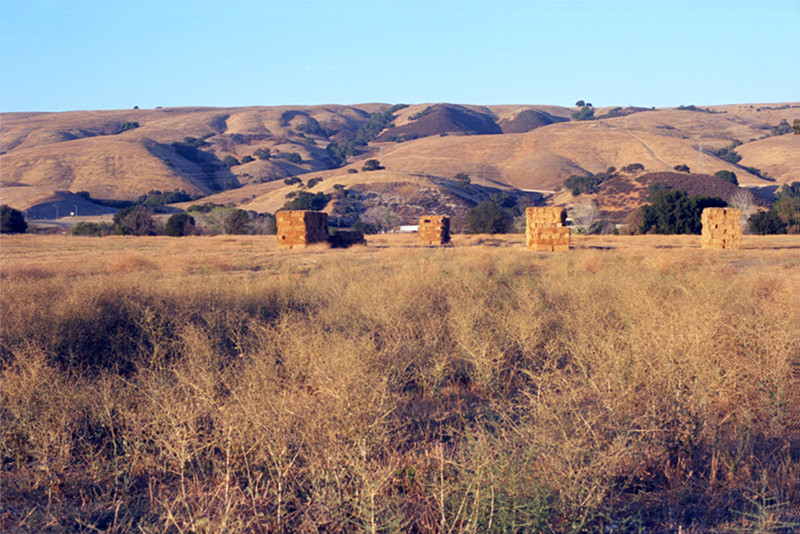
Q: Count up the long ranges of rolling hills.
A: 1